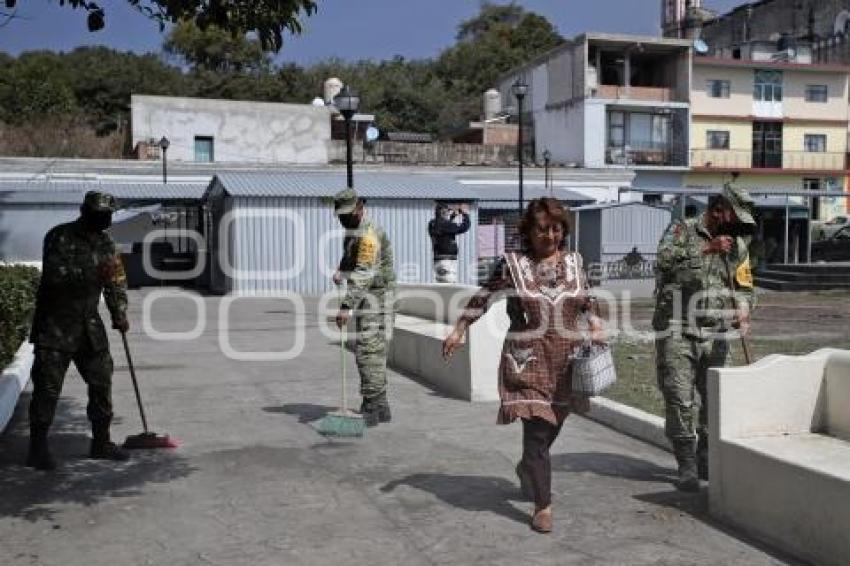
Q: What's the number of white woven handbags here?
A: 1